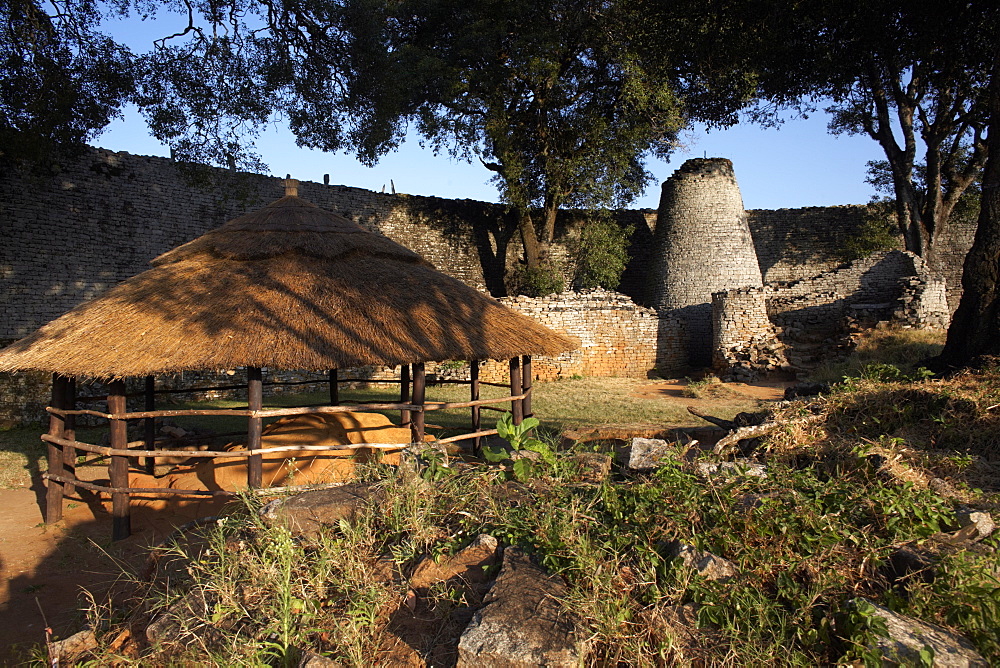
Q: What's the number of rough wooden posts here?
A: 11